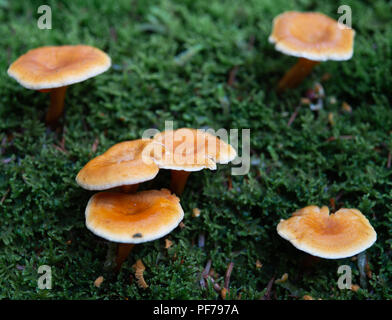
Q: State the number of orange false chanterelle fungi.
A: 6